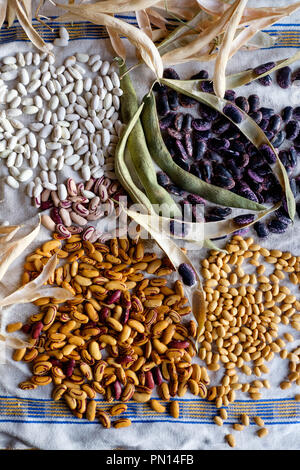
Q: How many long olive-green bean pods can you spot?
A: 3